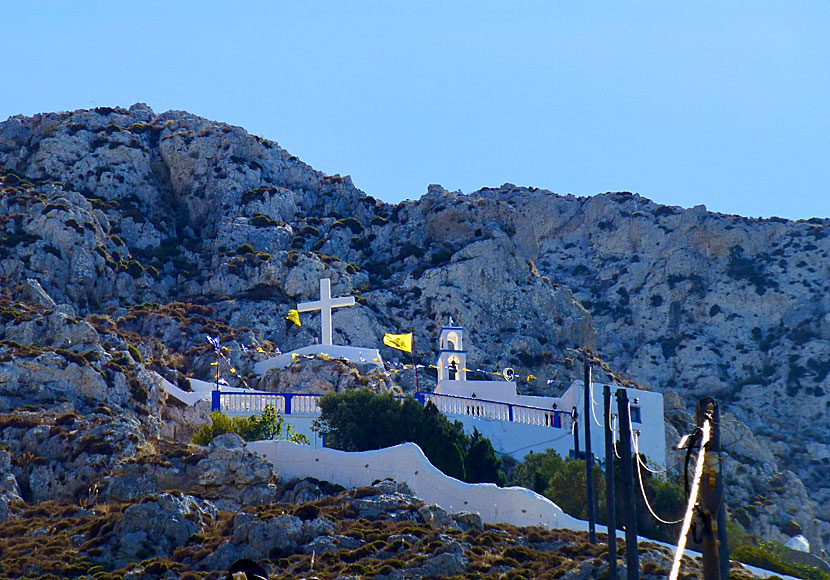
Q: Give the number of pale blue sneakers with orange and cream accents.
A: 0